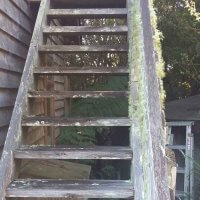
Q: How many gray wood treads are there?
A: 8